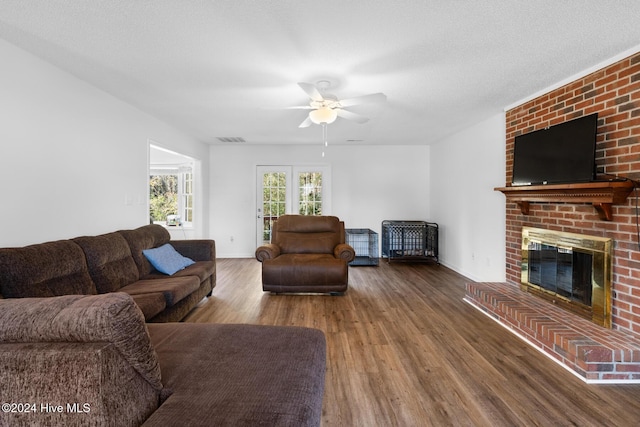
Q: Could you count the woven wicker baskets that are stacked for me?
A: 0